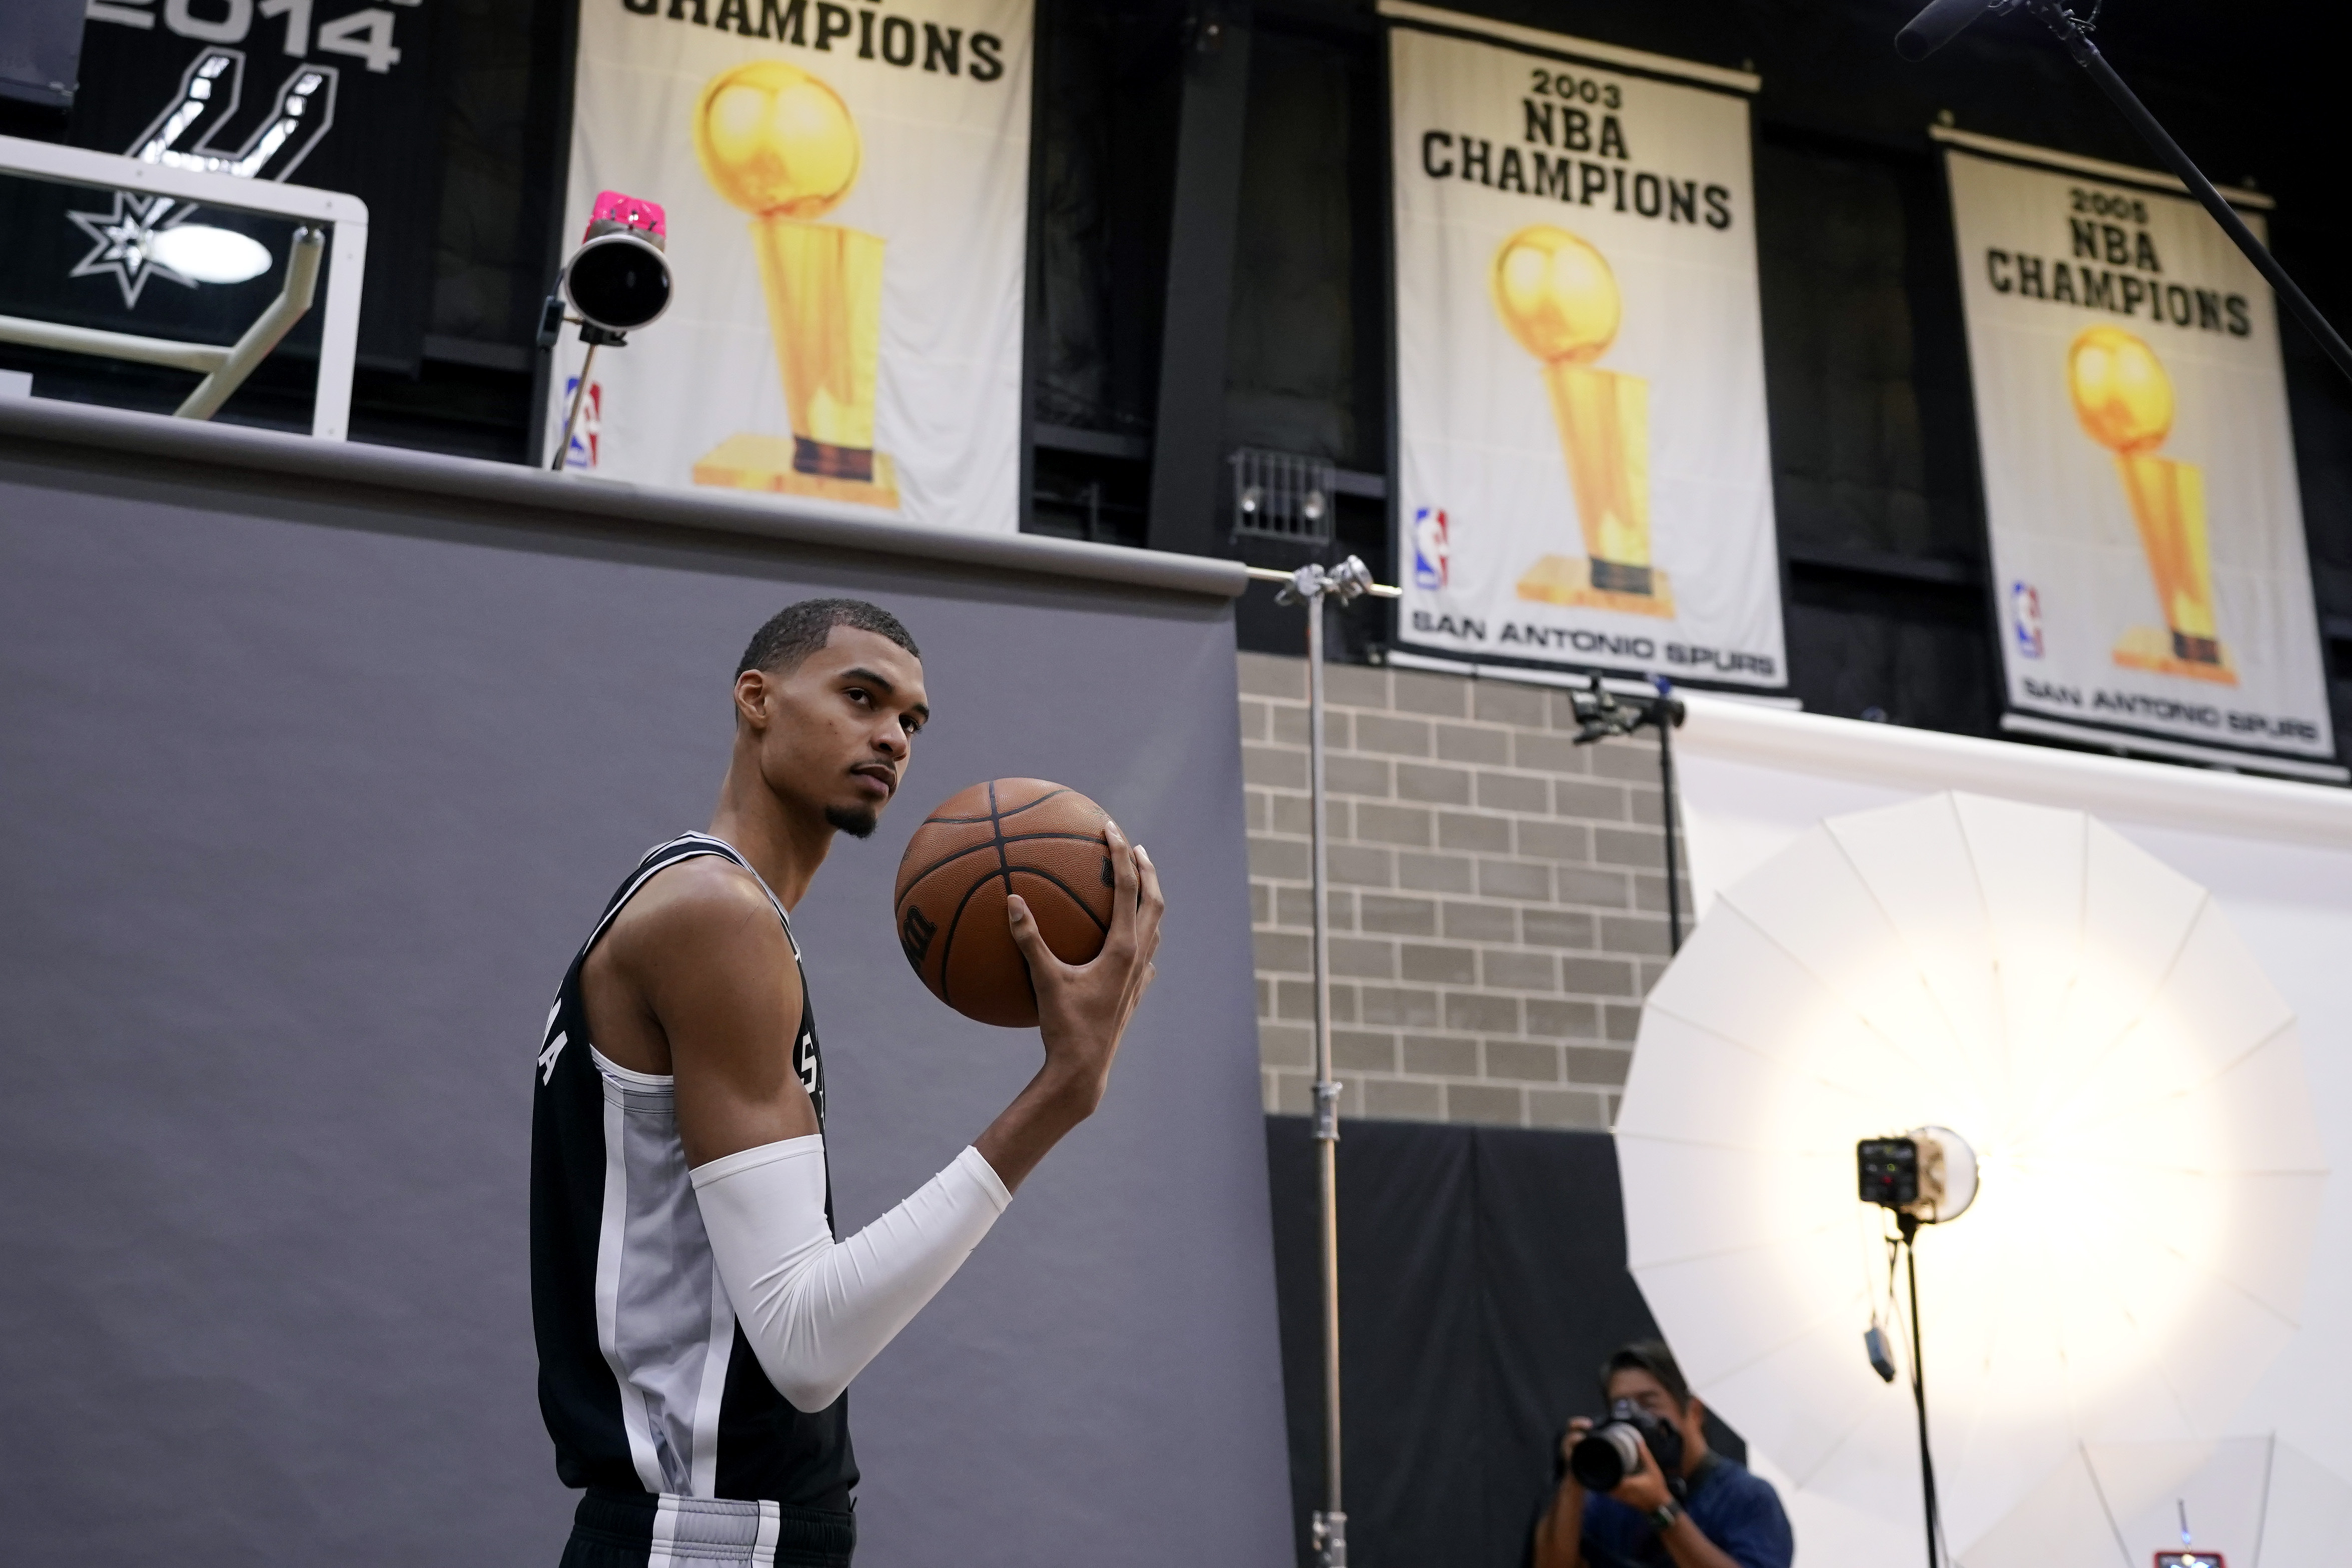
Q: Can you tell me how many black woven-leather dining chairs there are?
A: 0